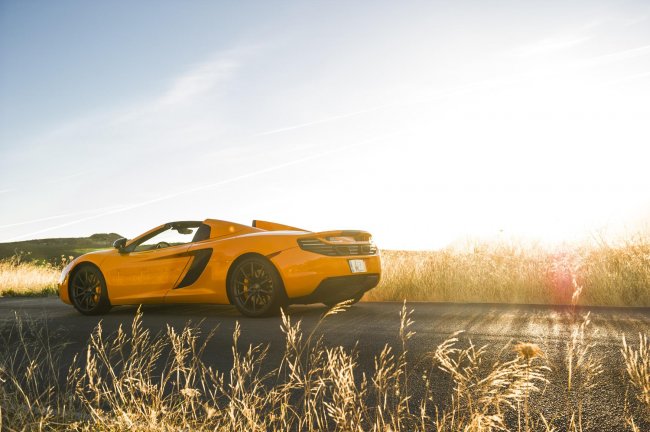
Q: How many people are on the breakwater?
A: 0